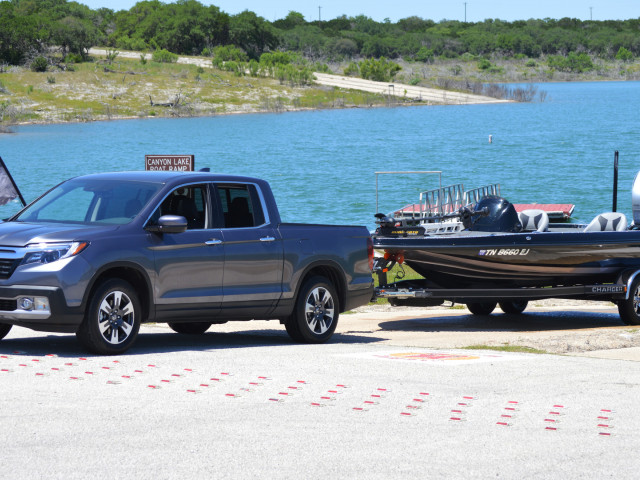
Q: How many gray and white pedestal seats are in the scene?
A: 2